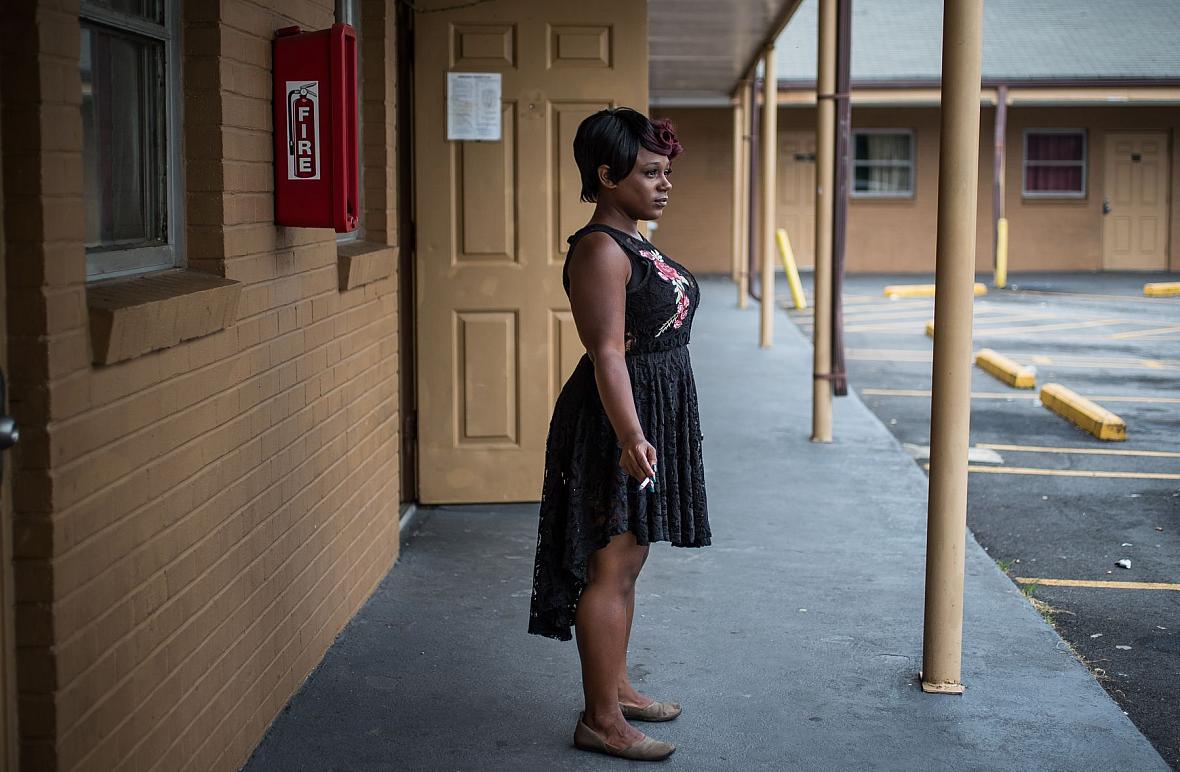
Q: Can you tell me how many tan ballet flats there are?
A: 2